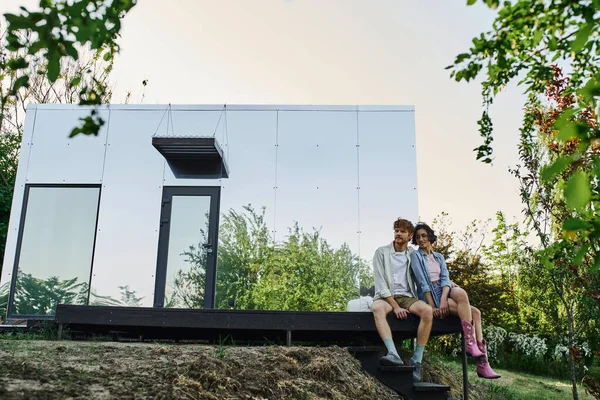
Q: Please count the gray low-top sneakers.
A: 2